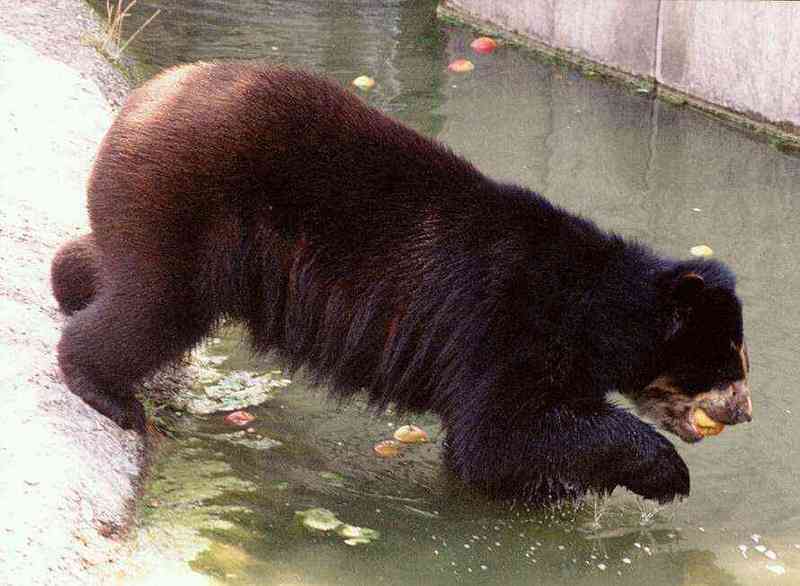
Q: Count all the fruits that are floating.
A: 7